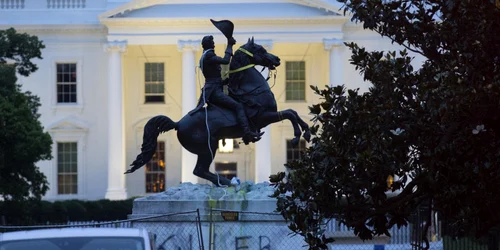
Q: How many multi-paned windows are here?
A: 6